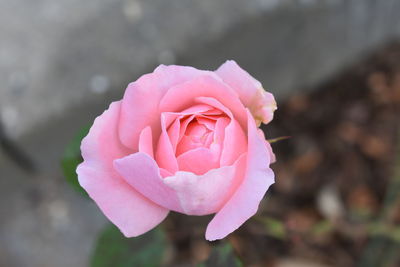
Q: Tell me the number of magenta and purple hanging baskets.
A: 0